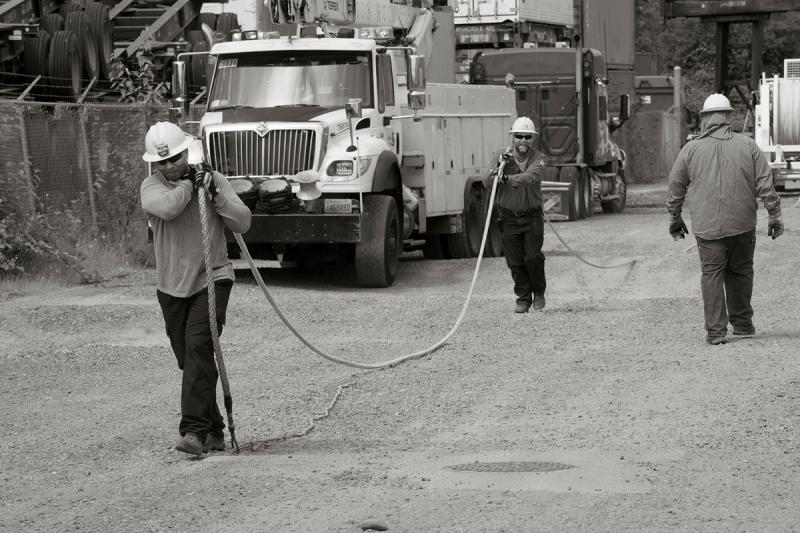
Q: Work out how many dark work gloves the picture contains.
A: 6